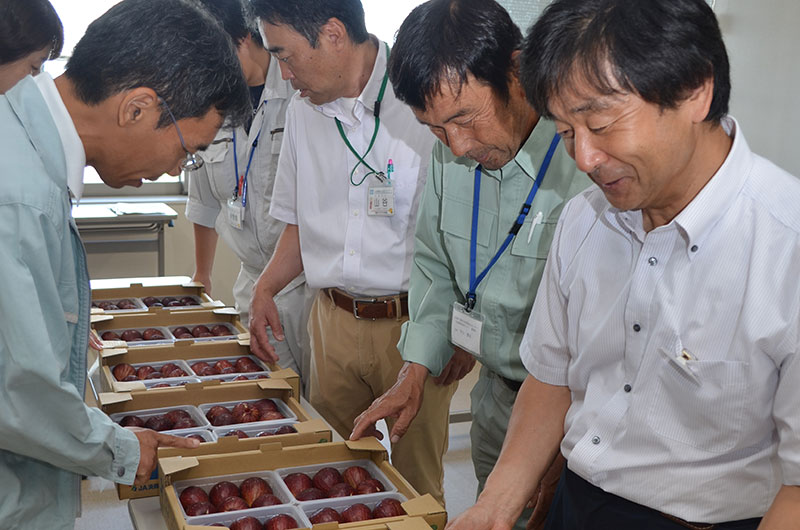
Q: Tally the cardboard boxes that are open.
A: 5